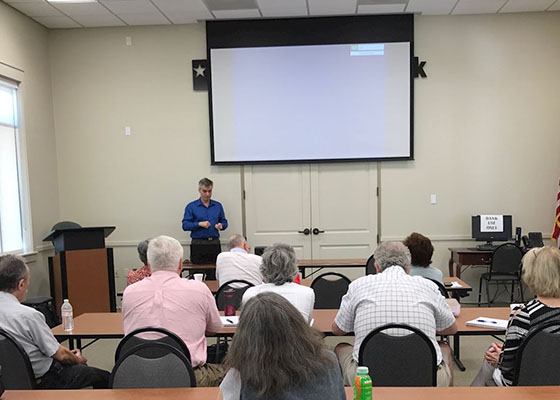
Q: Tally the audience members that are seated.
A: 9